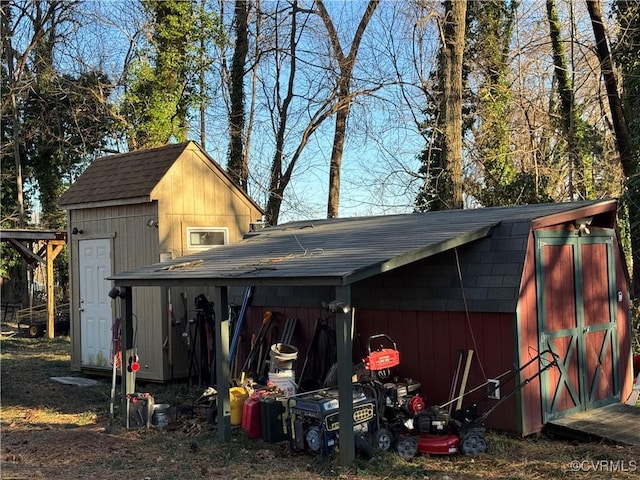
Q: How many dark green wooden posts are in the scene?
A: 3